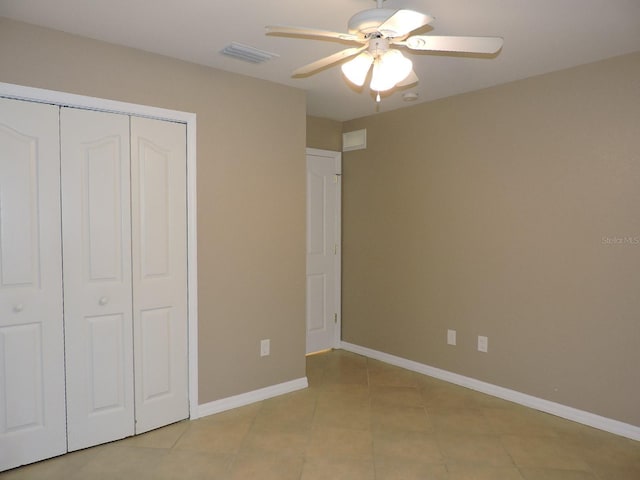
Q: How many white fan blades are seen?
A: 5